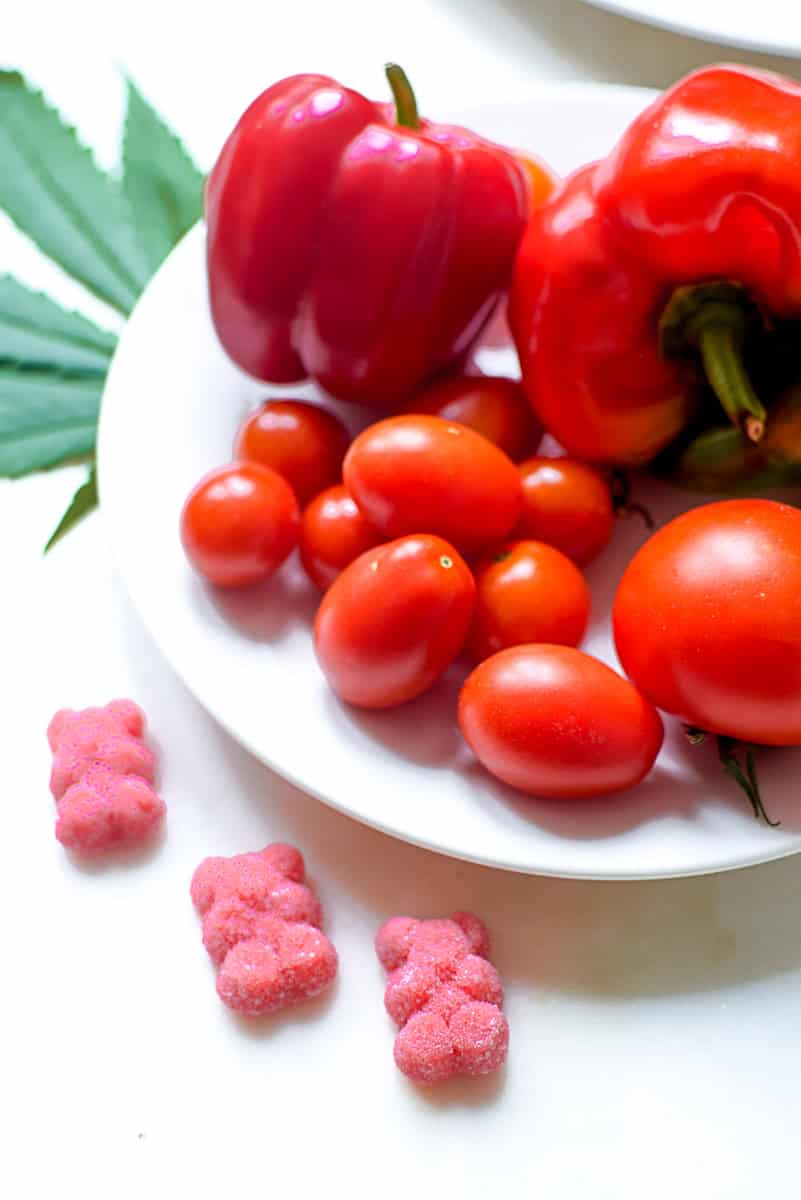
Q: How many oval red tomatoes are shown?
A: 3